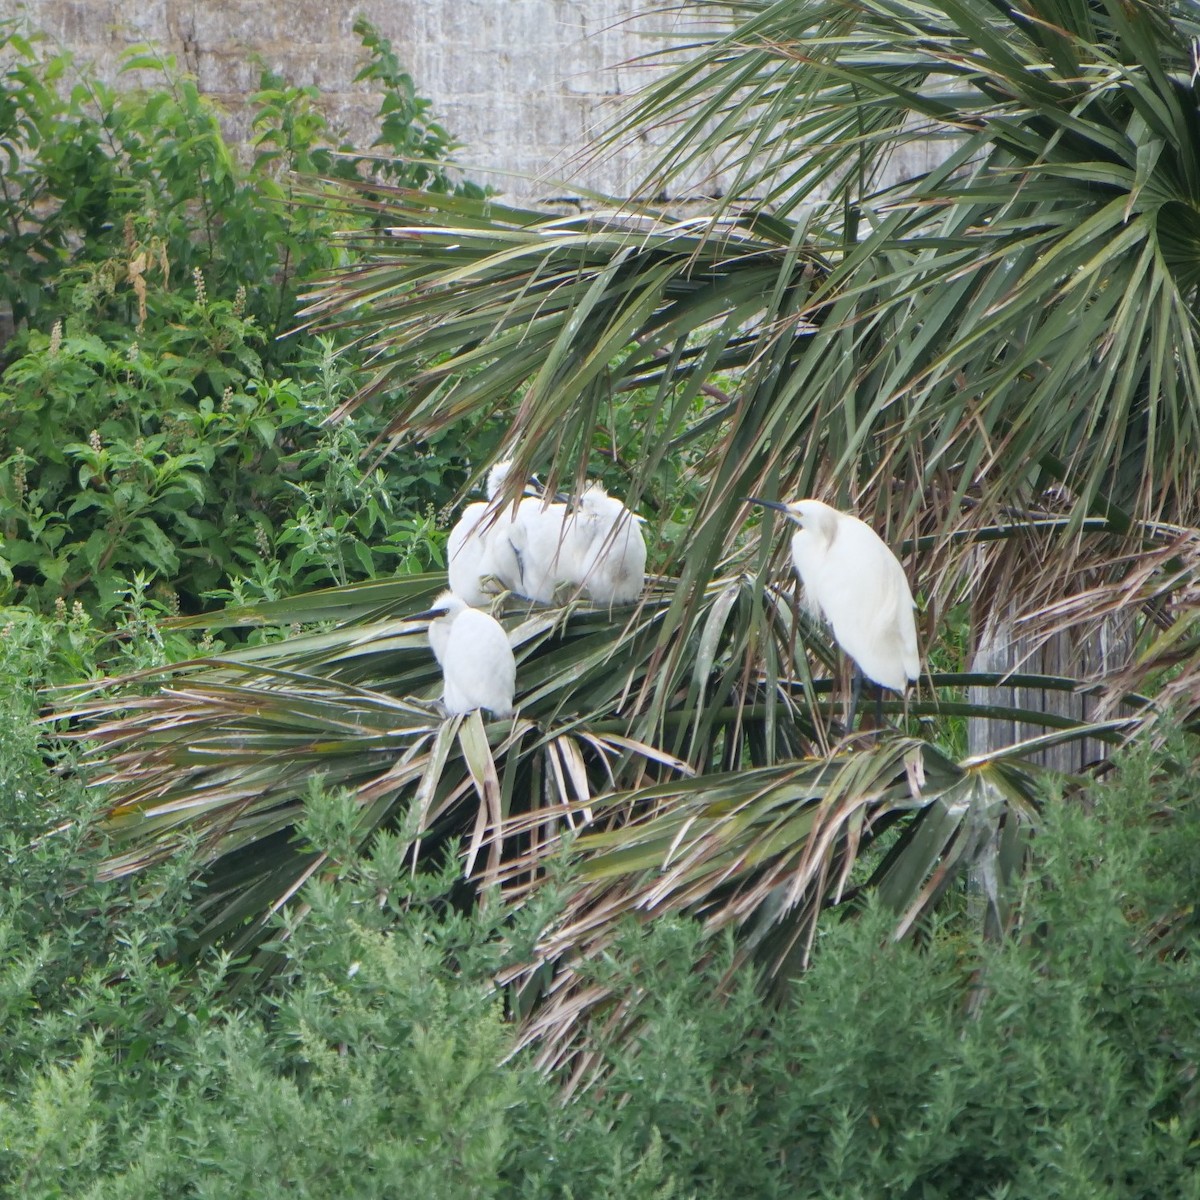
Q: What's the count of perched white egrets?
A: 5